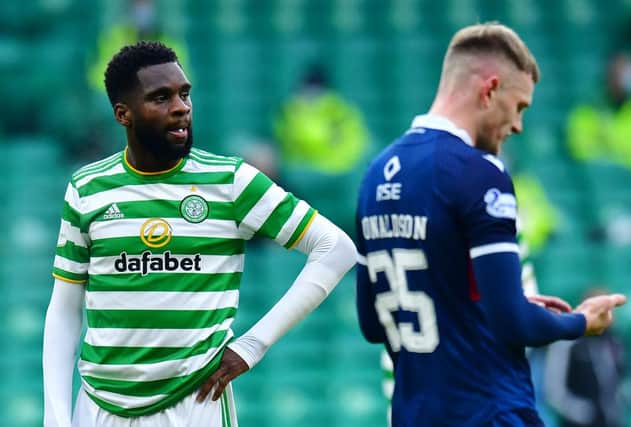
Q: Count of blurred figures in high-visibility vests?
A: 4